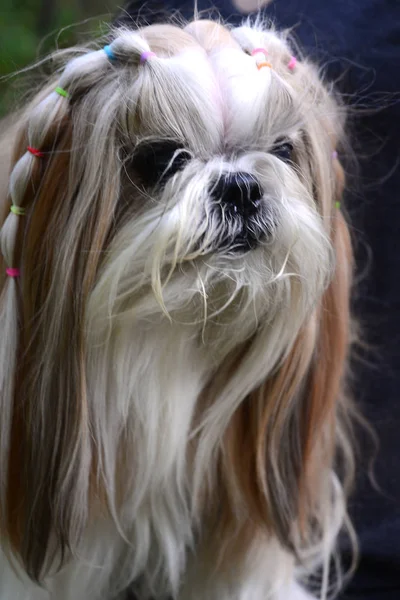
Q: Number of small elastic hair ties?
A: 11